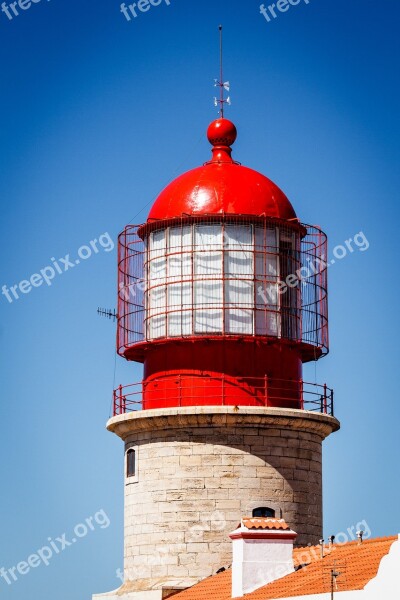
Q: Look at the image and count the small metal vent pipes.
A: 3